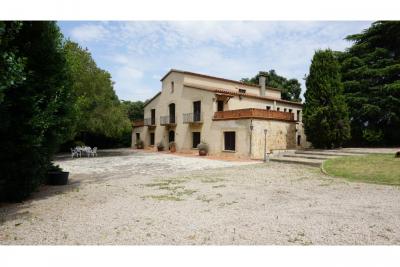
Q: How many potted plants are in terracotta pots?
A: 4